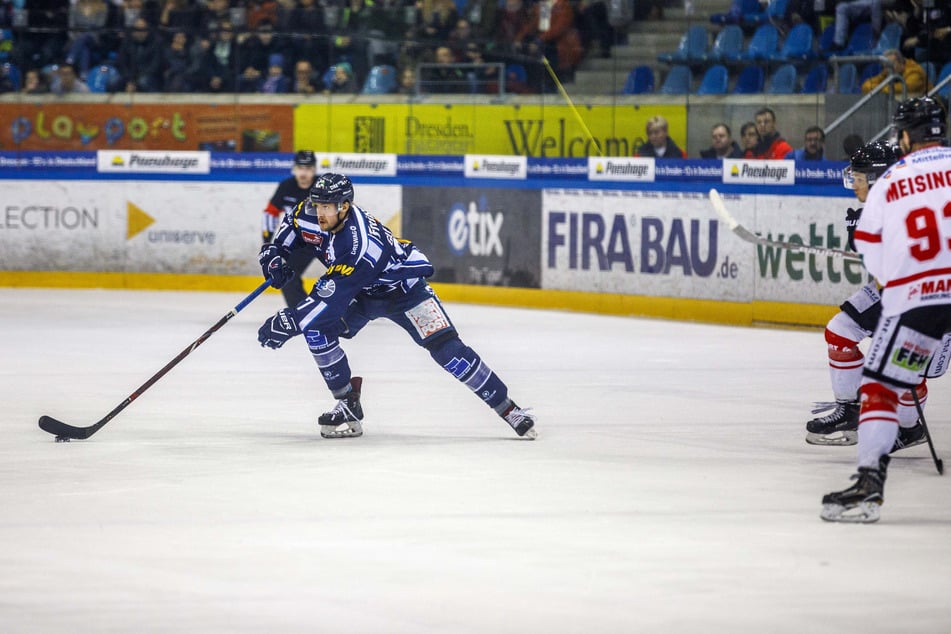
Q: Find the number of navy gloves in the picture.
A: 2